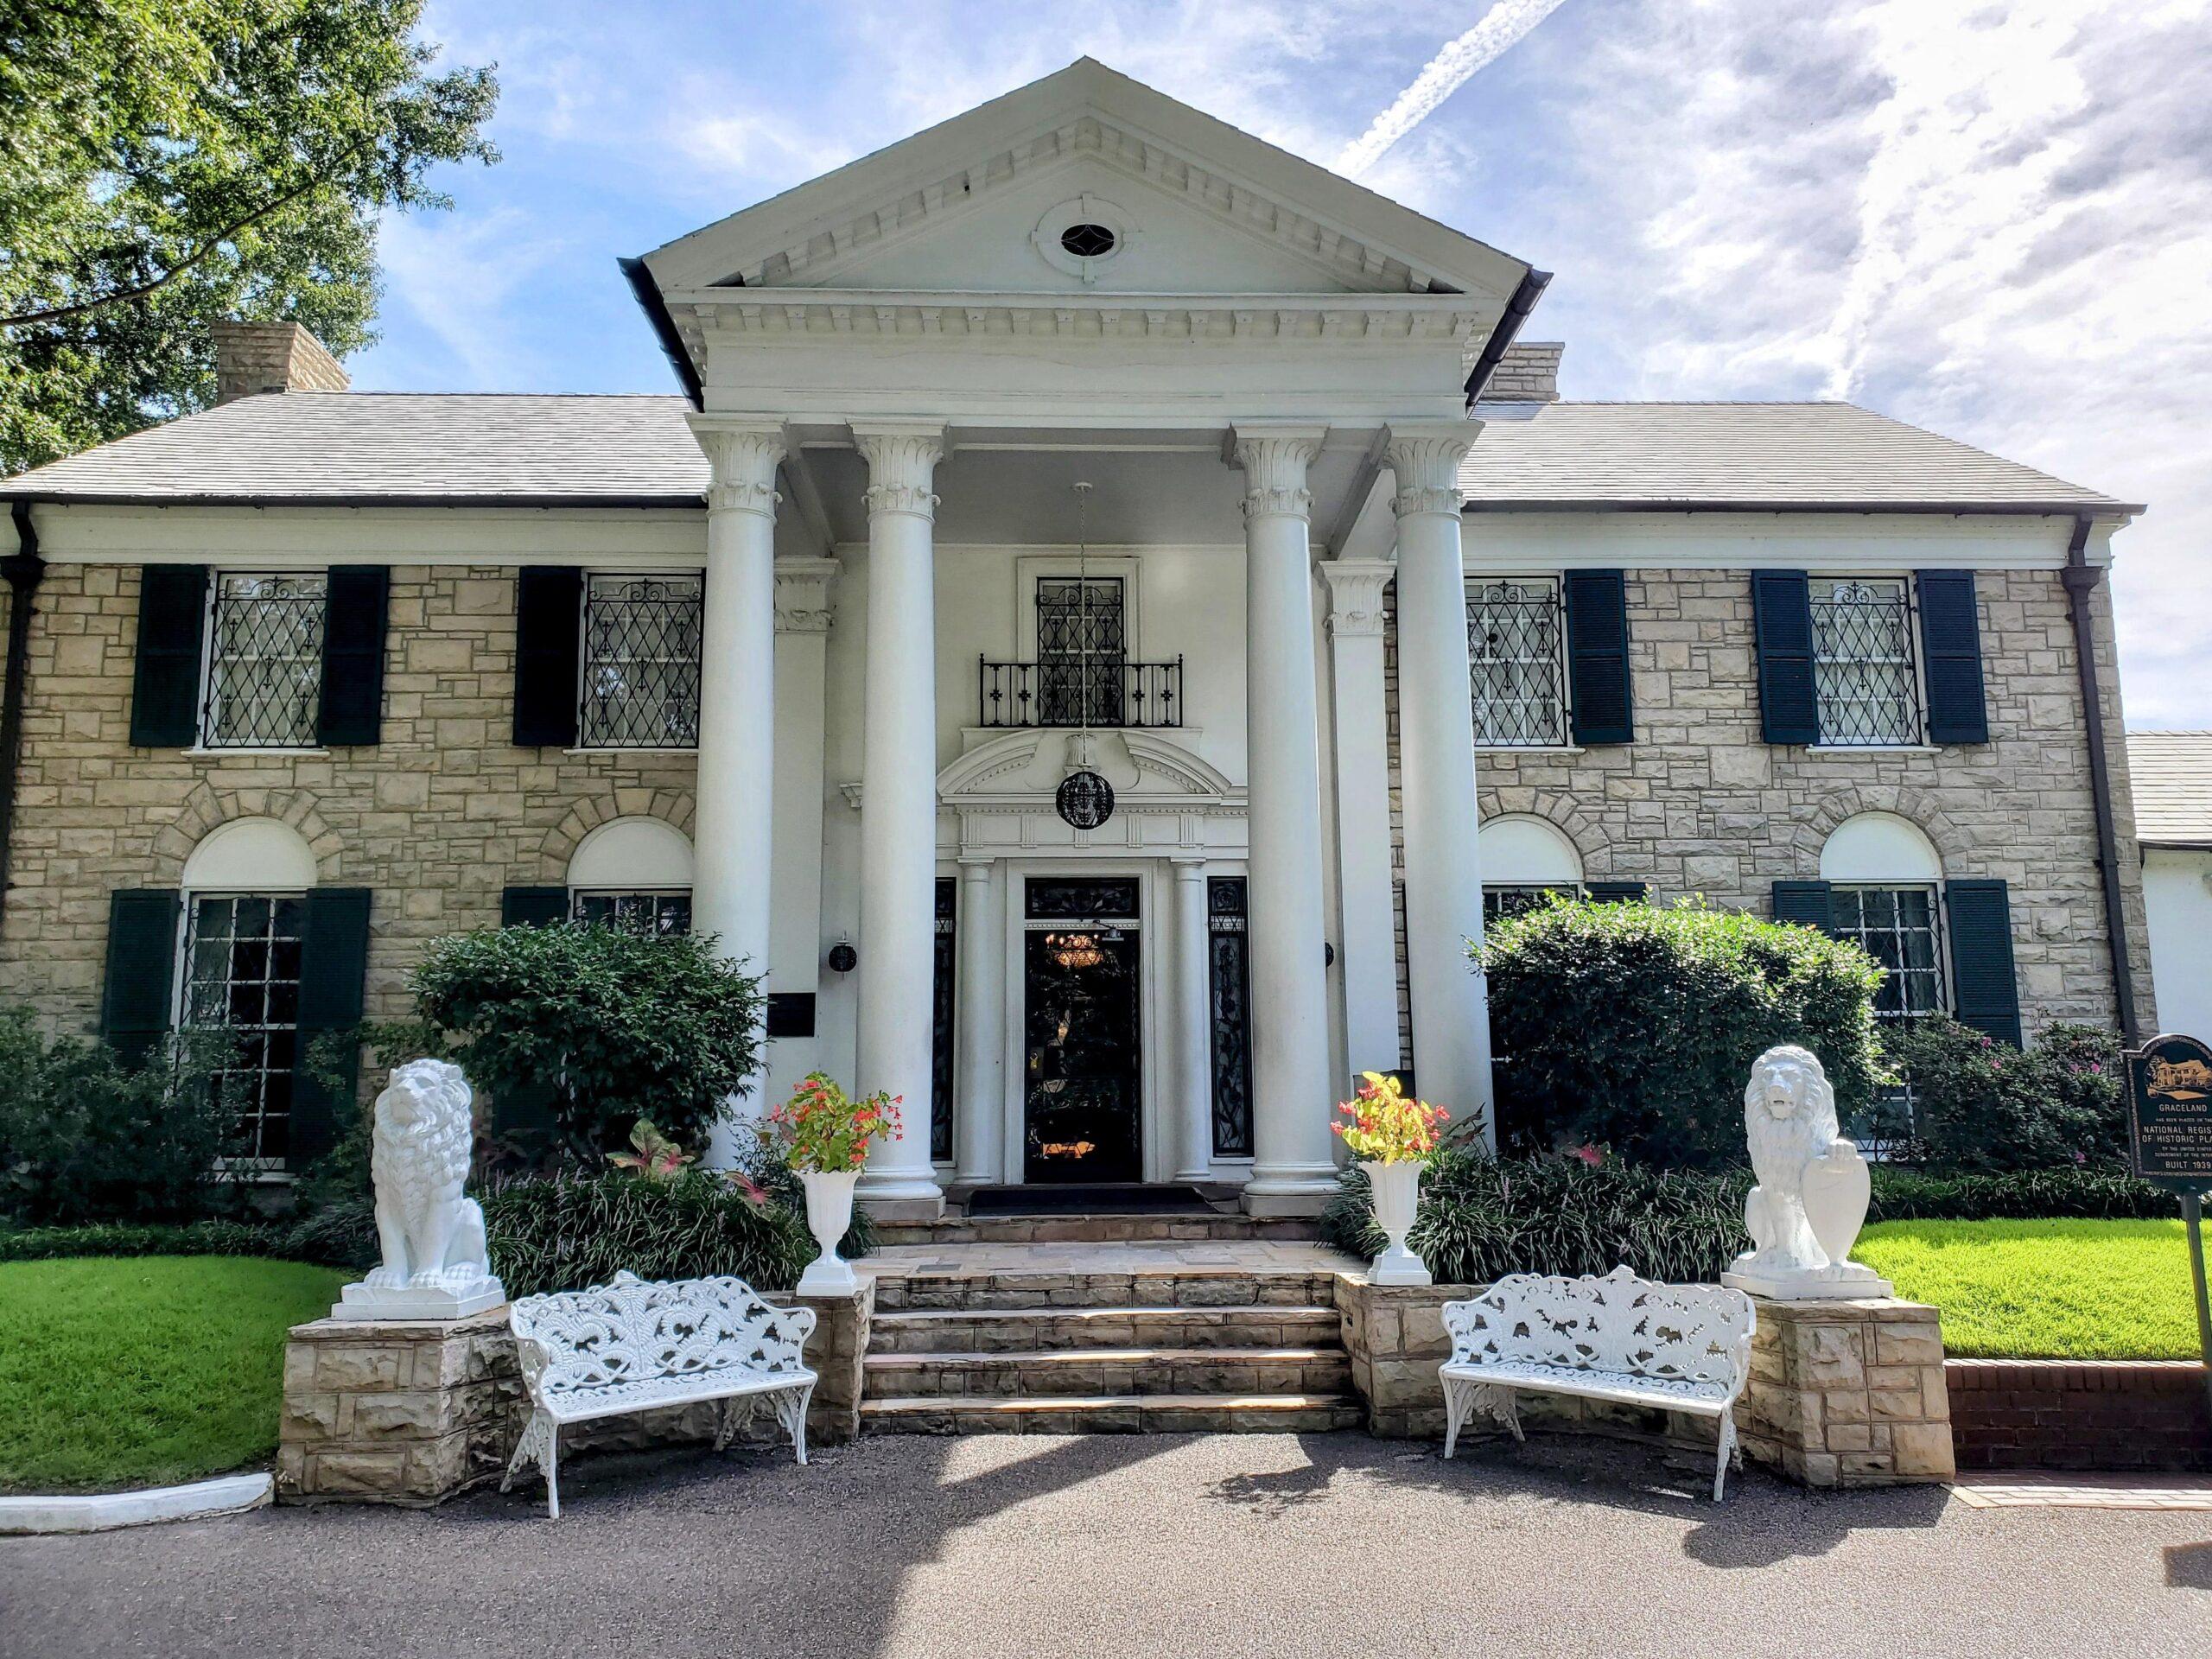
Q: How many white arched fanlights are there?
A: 4